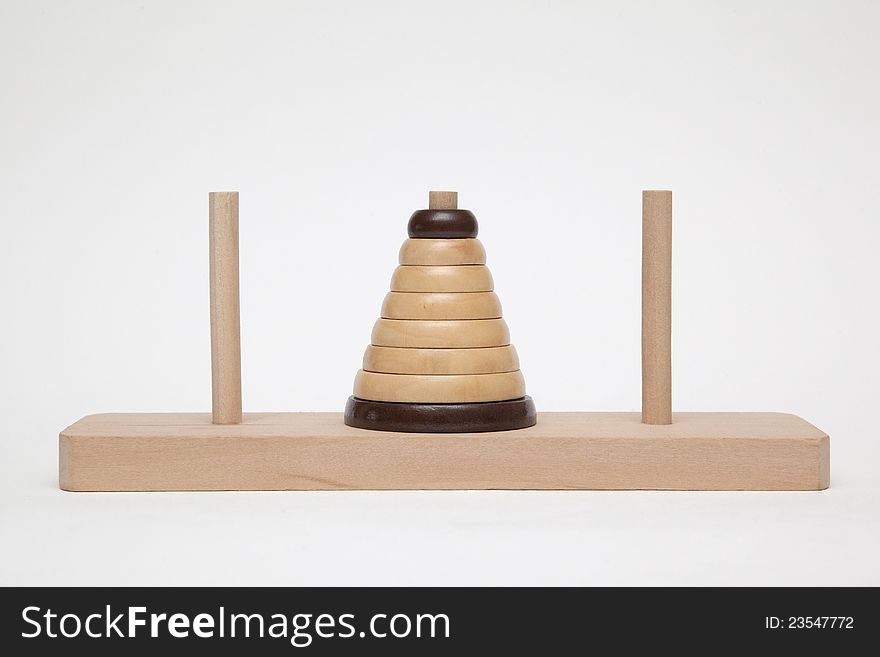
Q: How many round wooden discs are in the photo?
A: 8